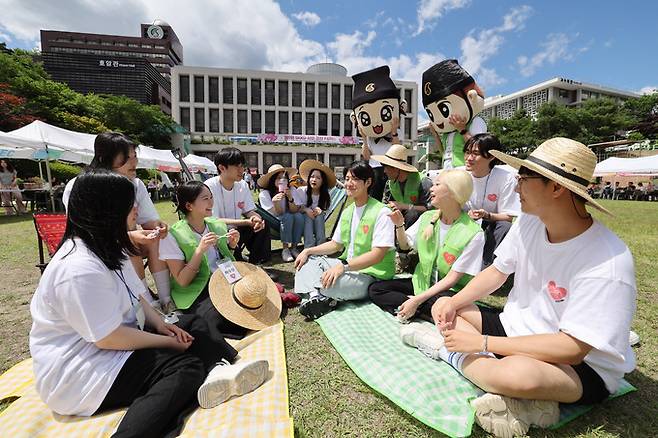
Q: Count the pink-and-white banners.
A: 1